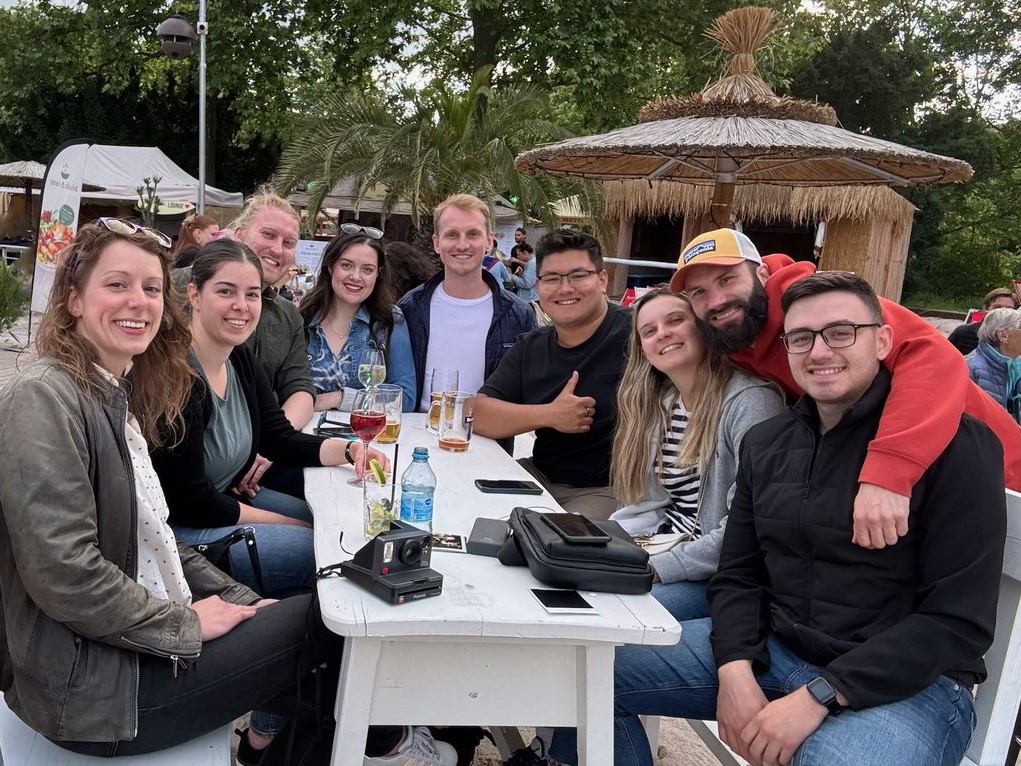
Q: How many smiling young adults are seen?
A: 9